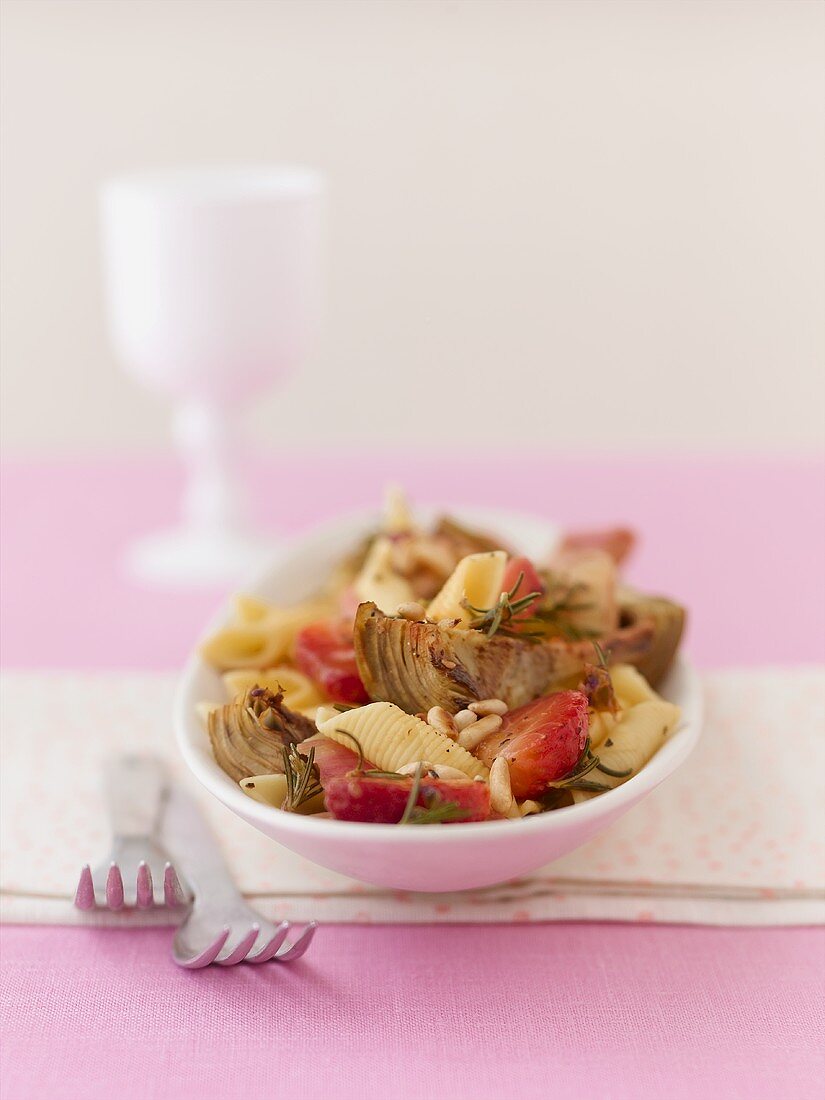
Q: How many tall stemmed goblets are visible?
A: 1